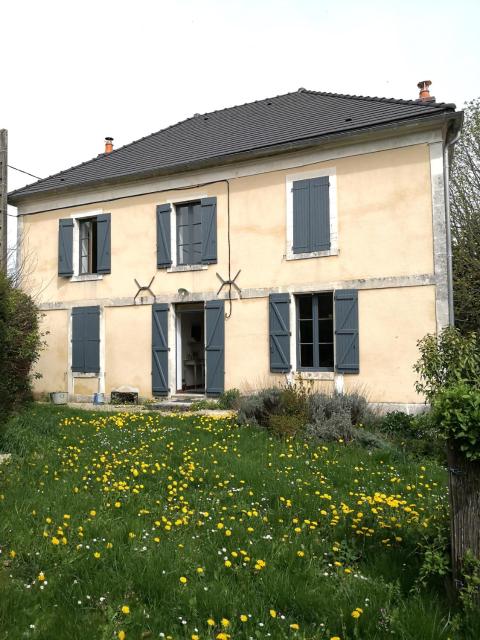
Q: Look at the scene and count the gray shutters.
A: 12